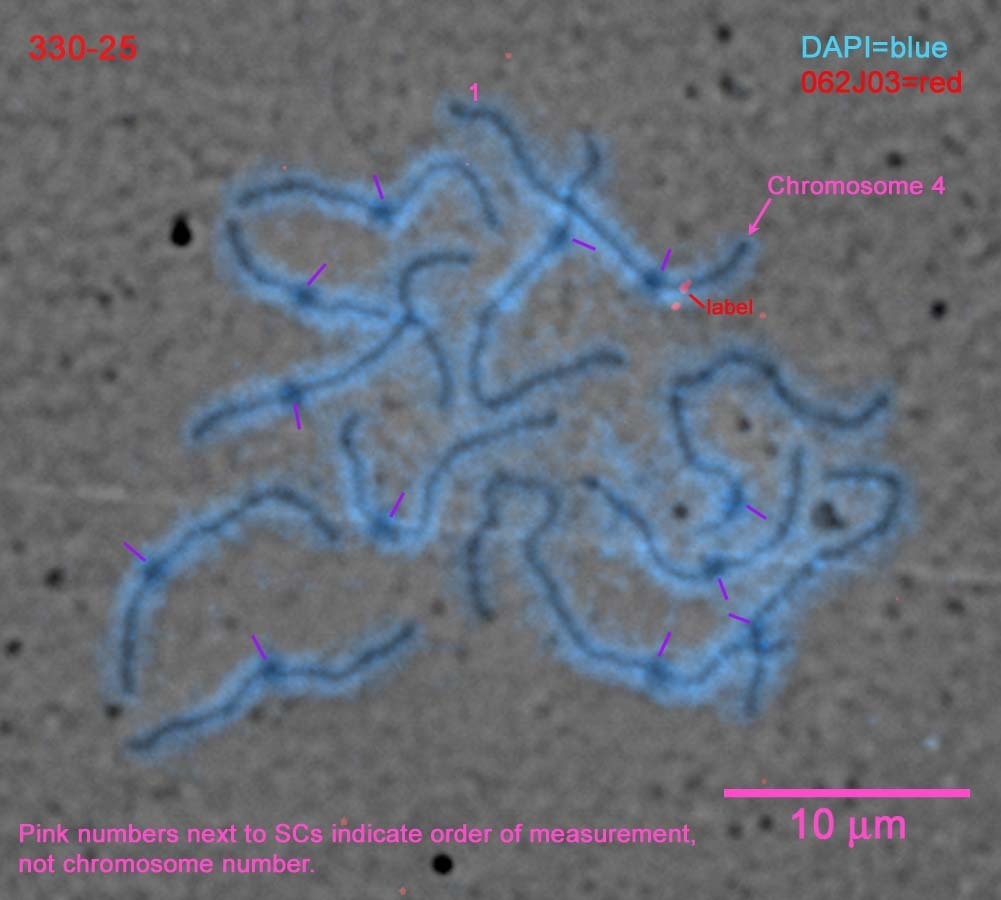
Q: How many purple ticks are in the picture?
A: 12